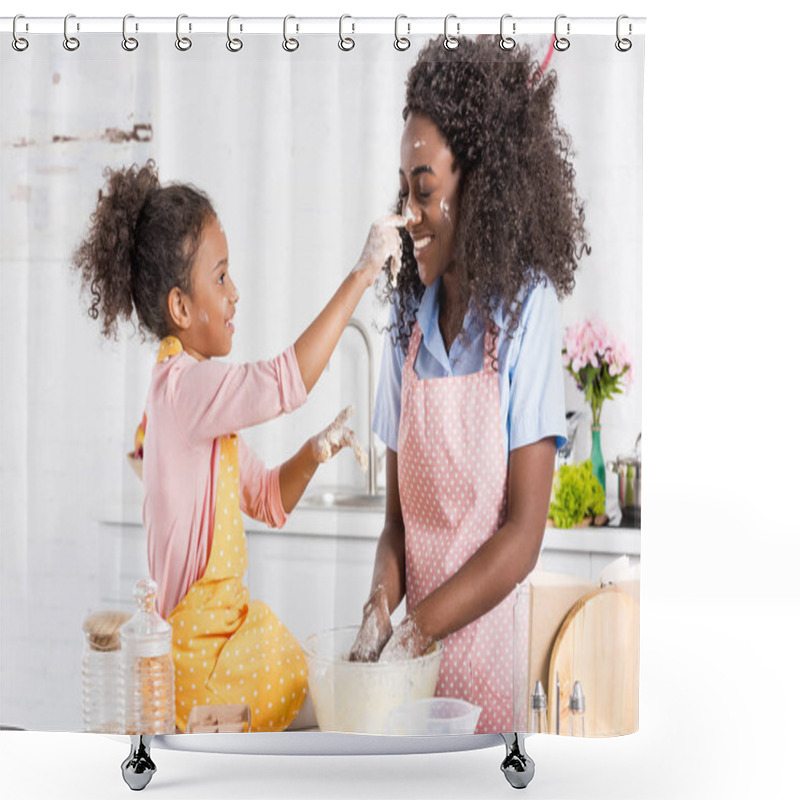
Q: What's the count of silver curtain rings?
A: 12